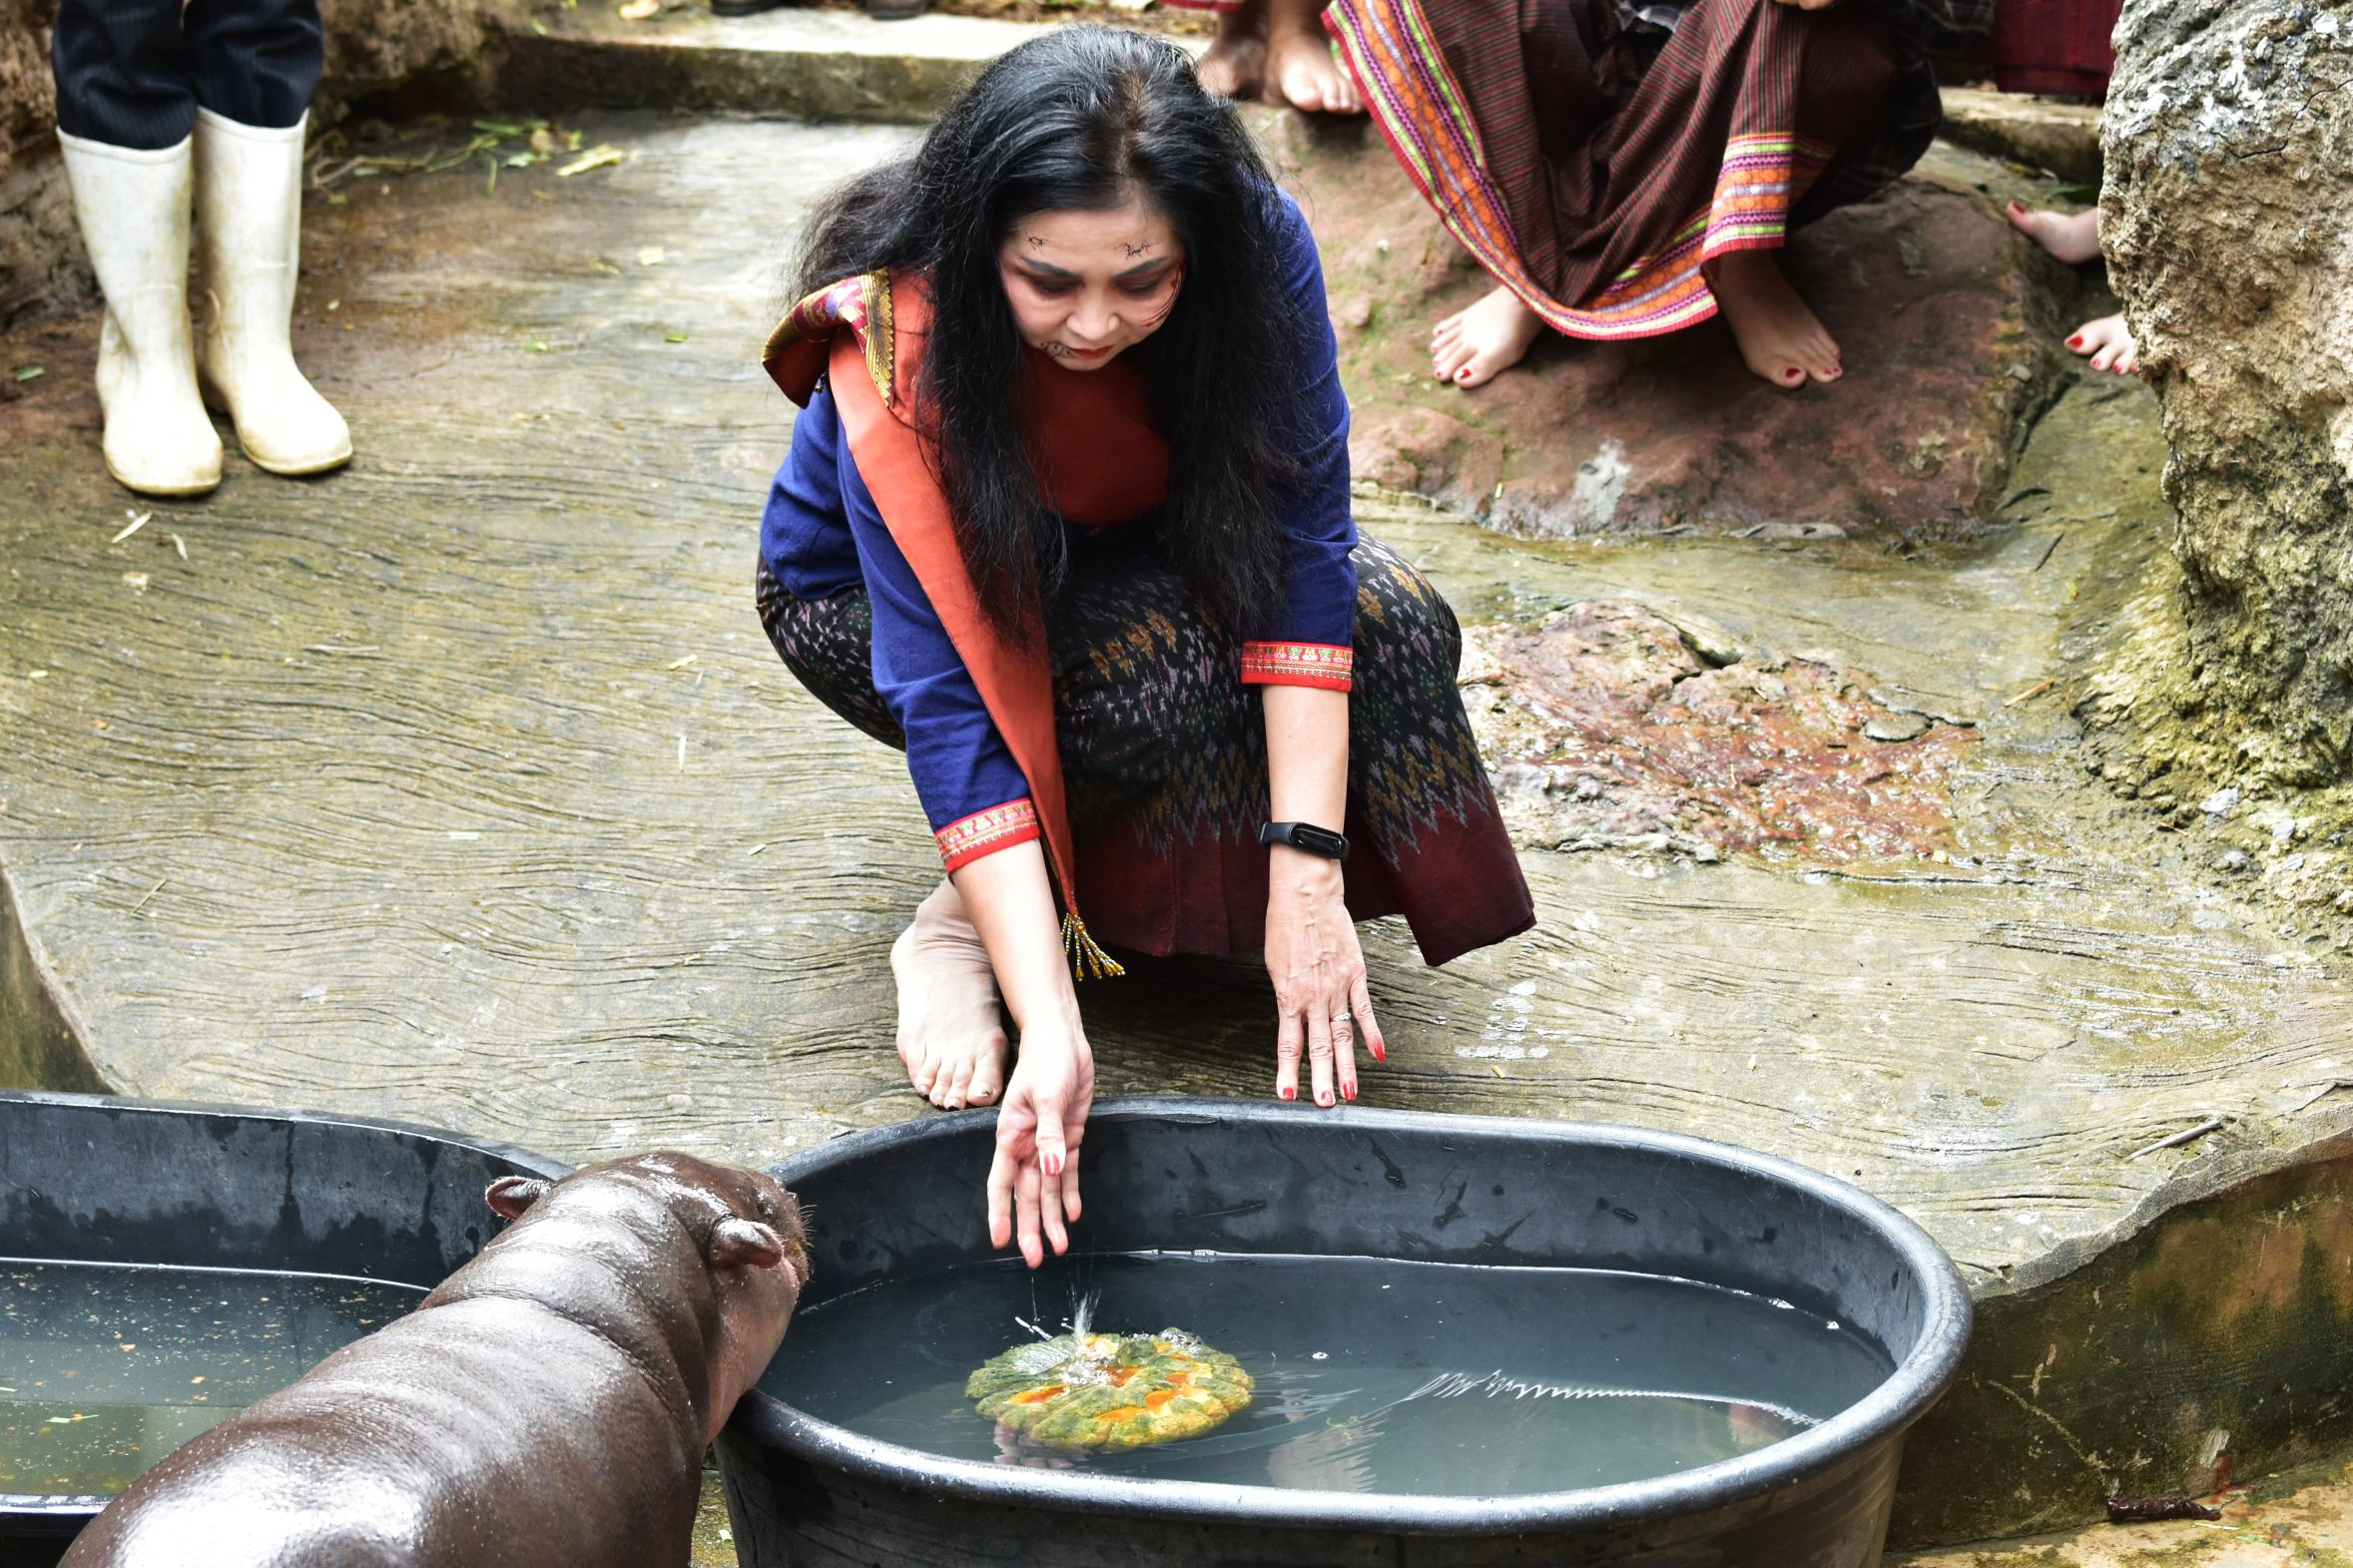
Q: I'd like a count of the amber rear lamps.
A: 0